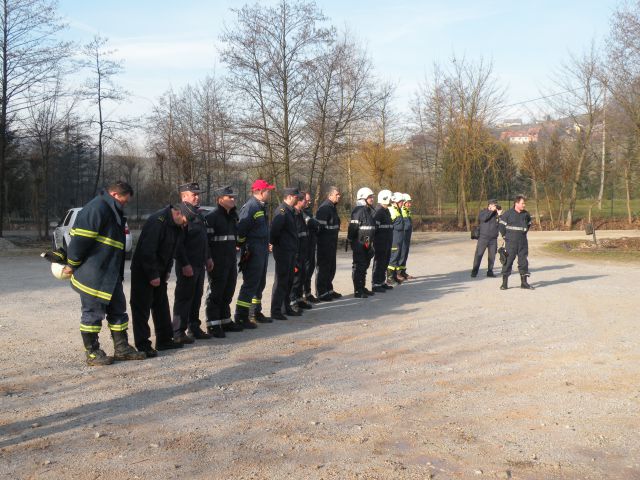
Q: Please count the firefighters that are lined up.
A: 13